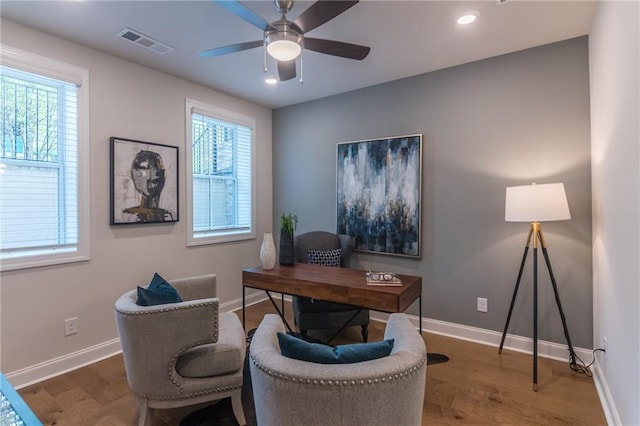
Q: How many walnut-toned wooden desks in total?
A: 1